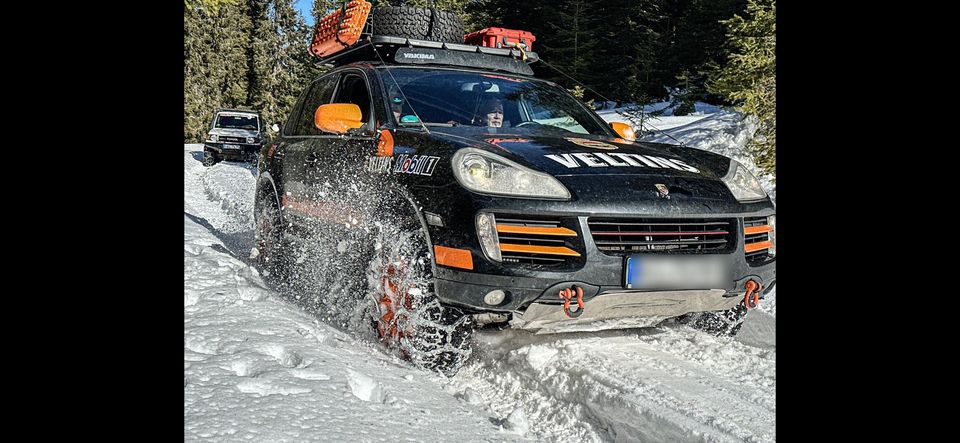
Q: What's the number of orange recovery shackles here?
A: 2